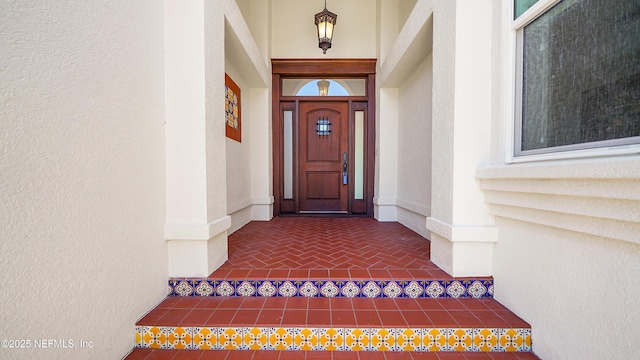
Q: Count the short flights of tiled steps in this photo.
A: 1